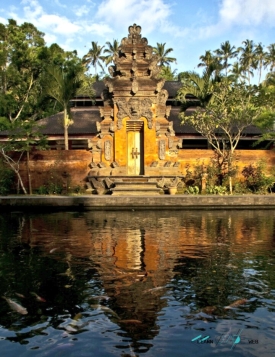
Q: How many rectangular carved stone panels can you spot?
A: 2